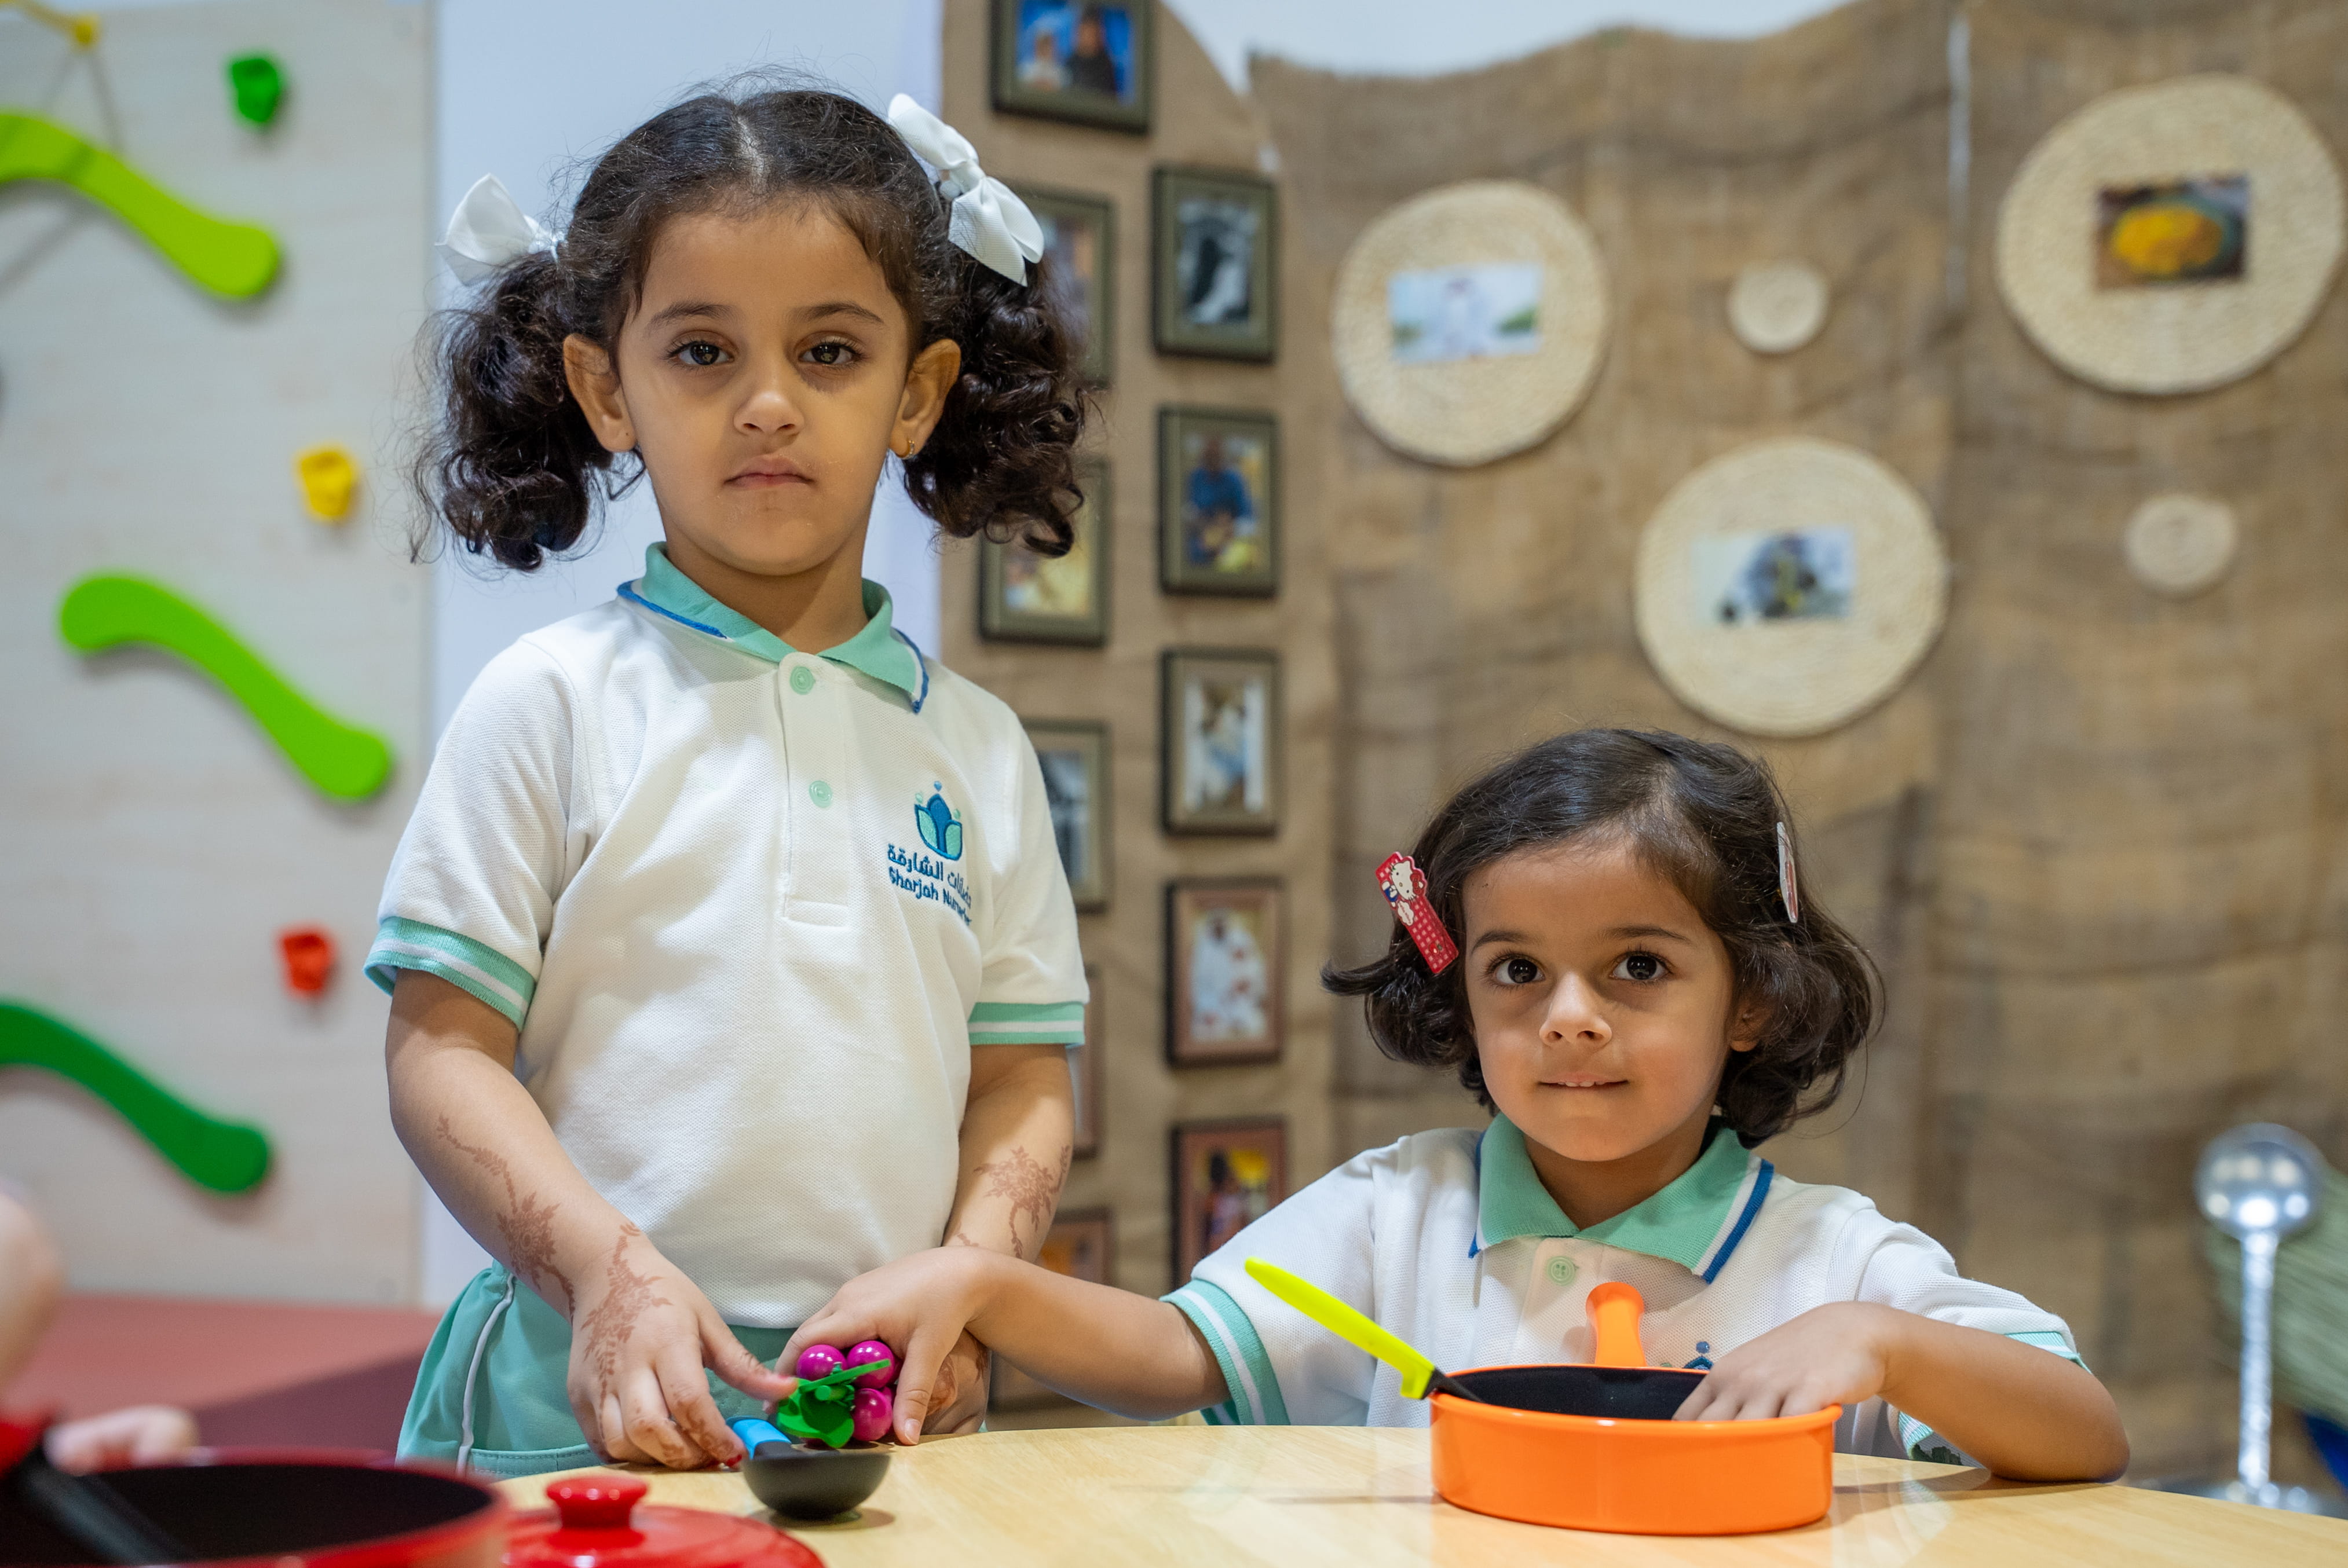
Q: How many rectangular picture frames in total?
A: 11